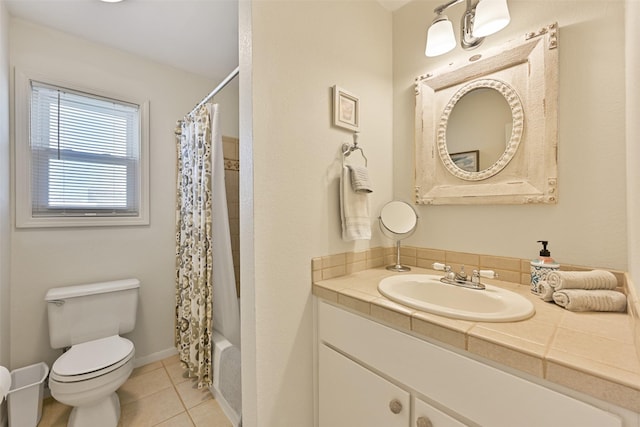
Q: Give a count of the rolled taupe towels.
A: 3